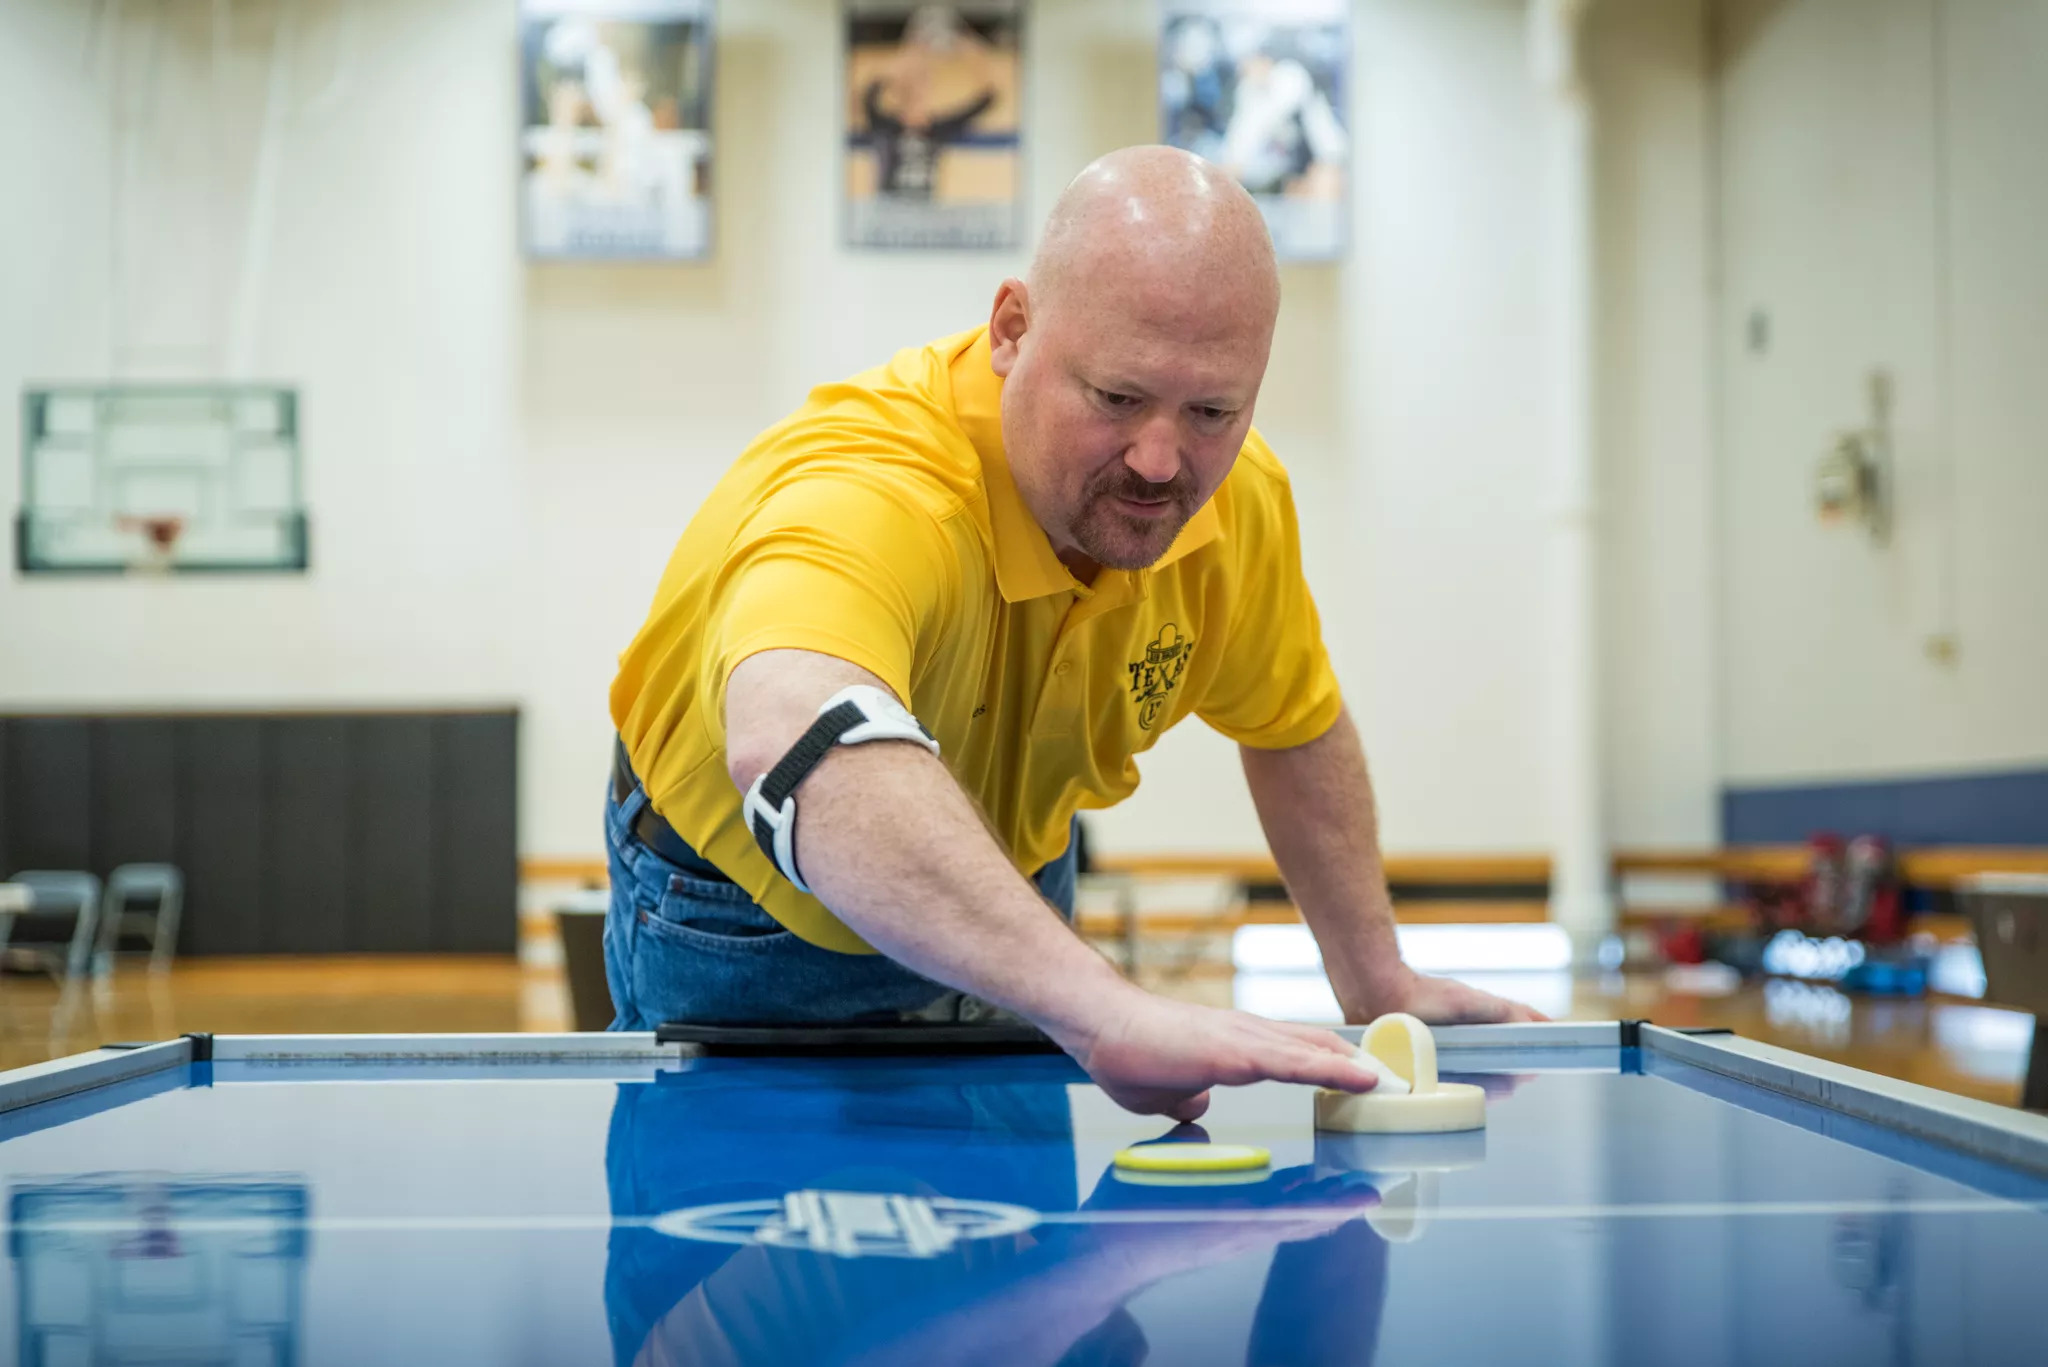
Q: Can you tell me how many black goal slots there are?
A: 1